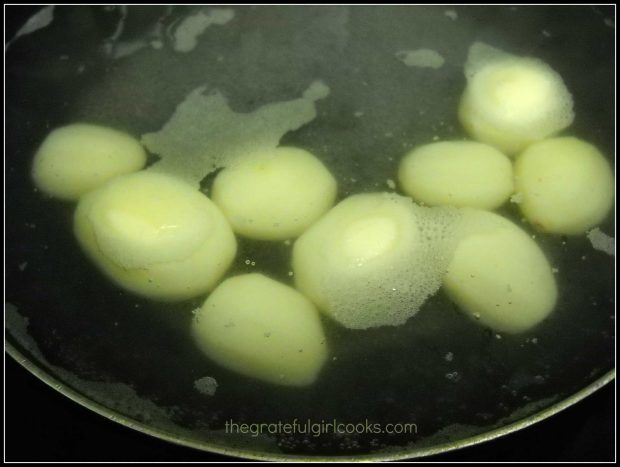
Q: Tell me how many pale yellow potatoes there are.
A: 9